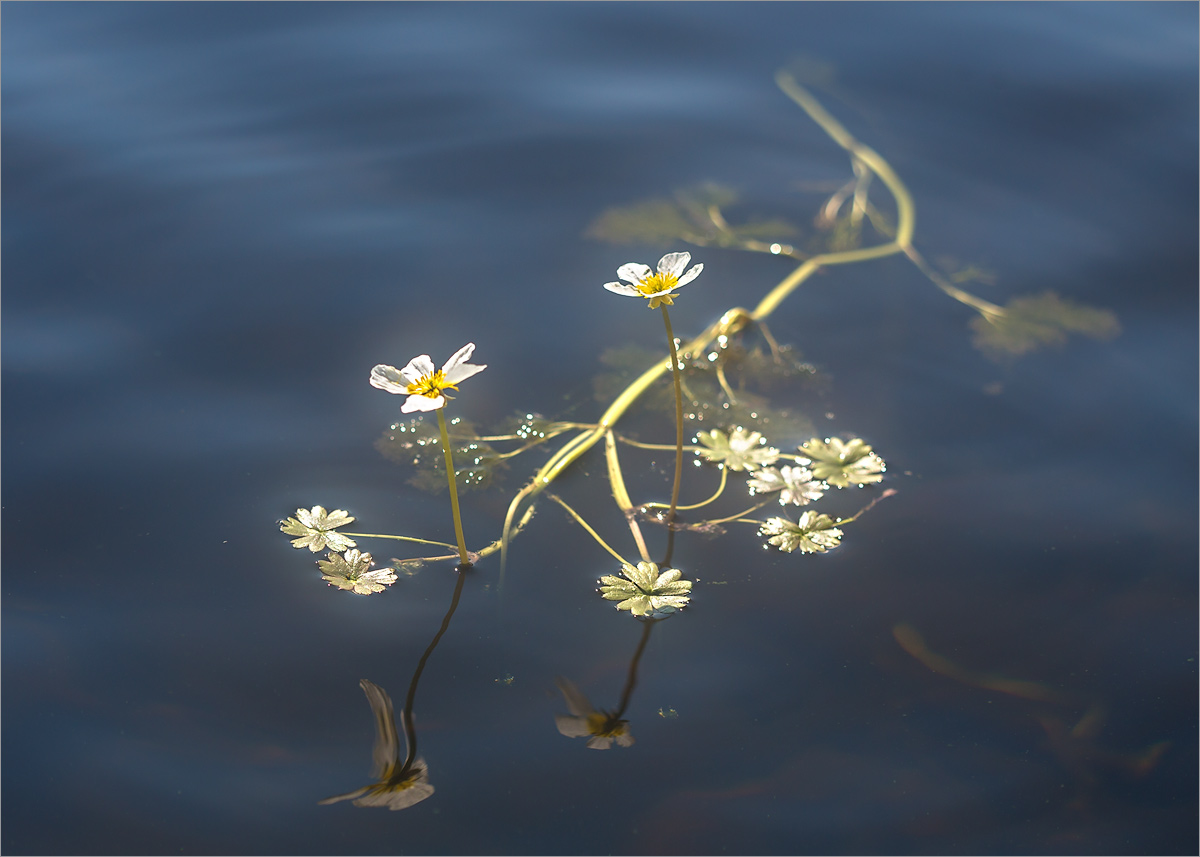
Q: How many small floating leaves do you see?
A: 7